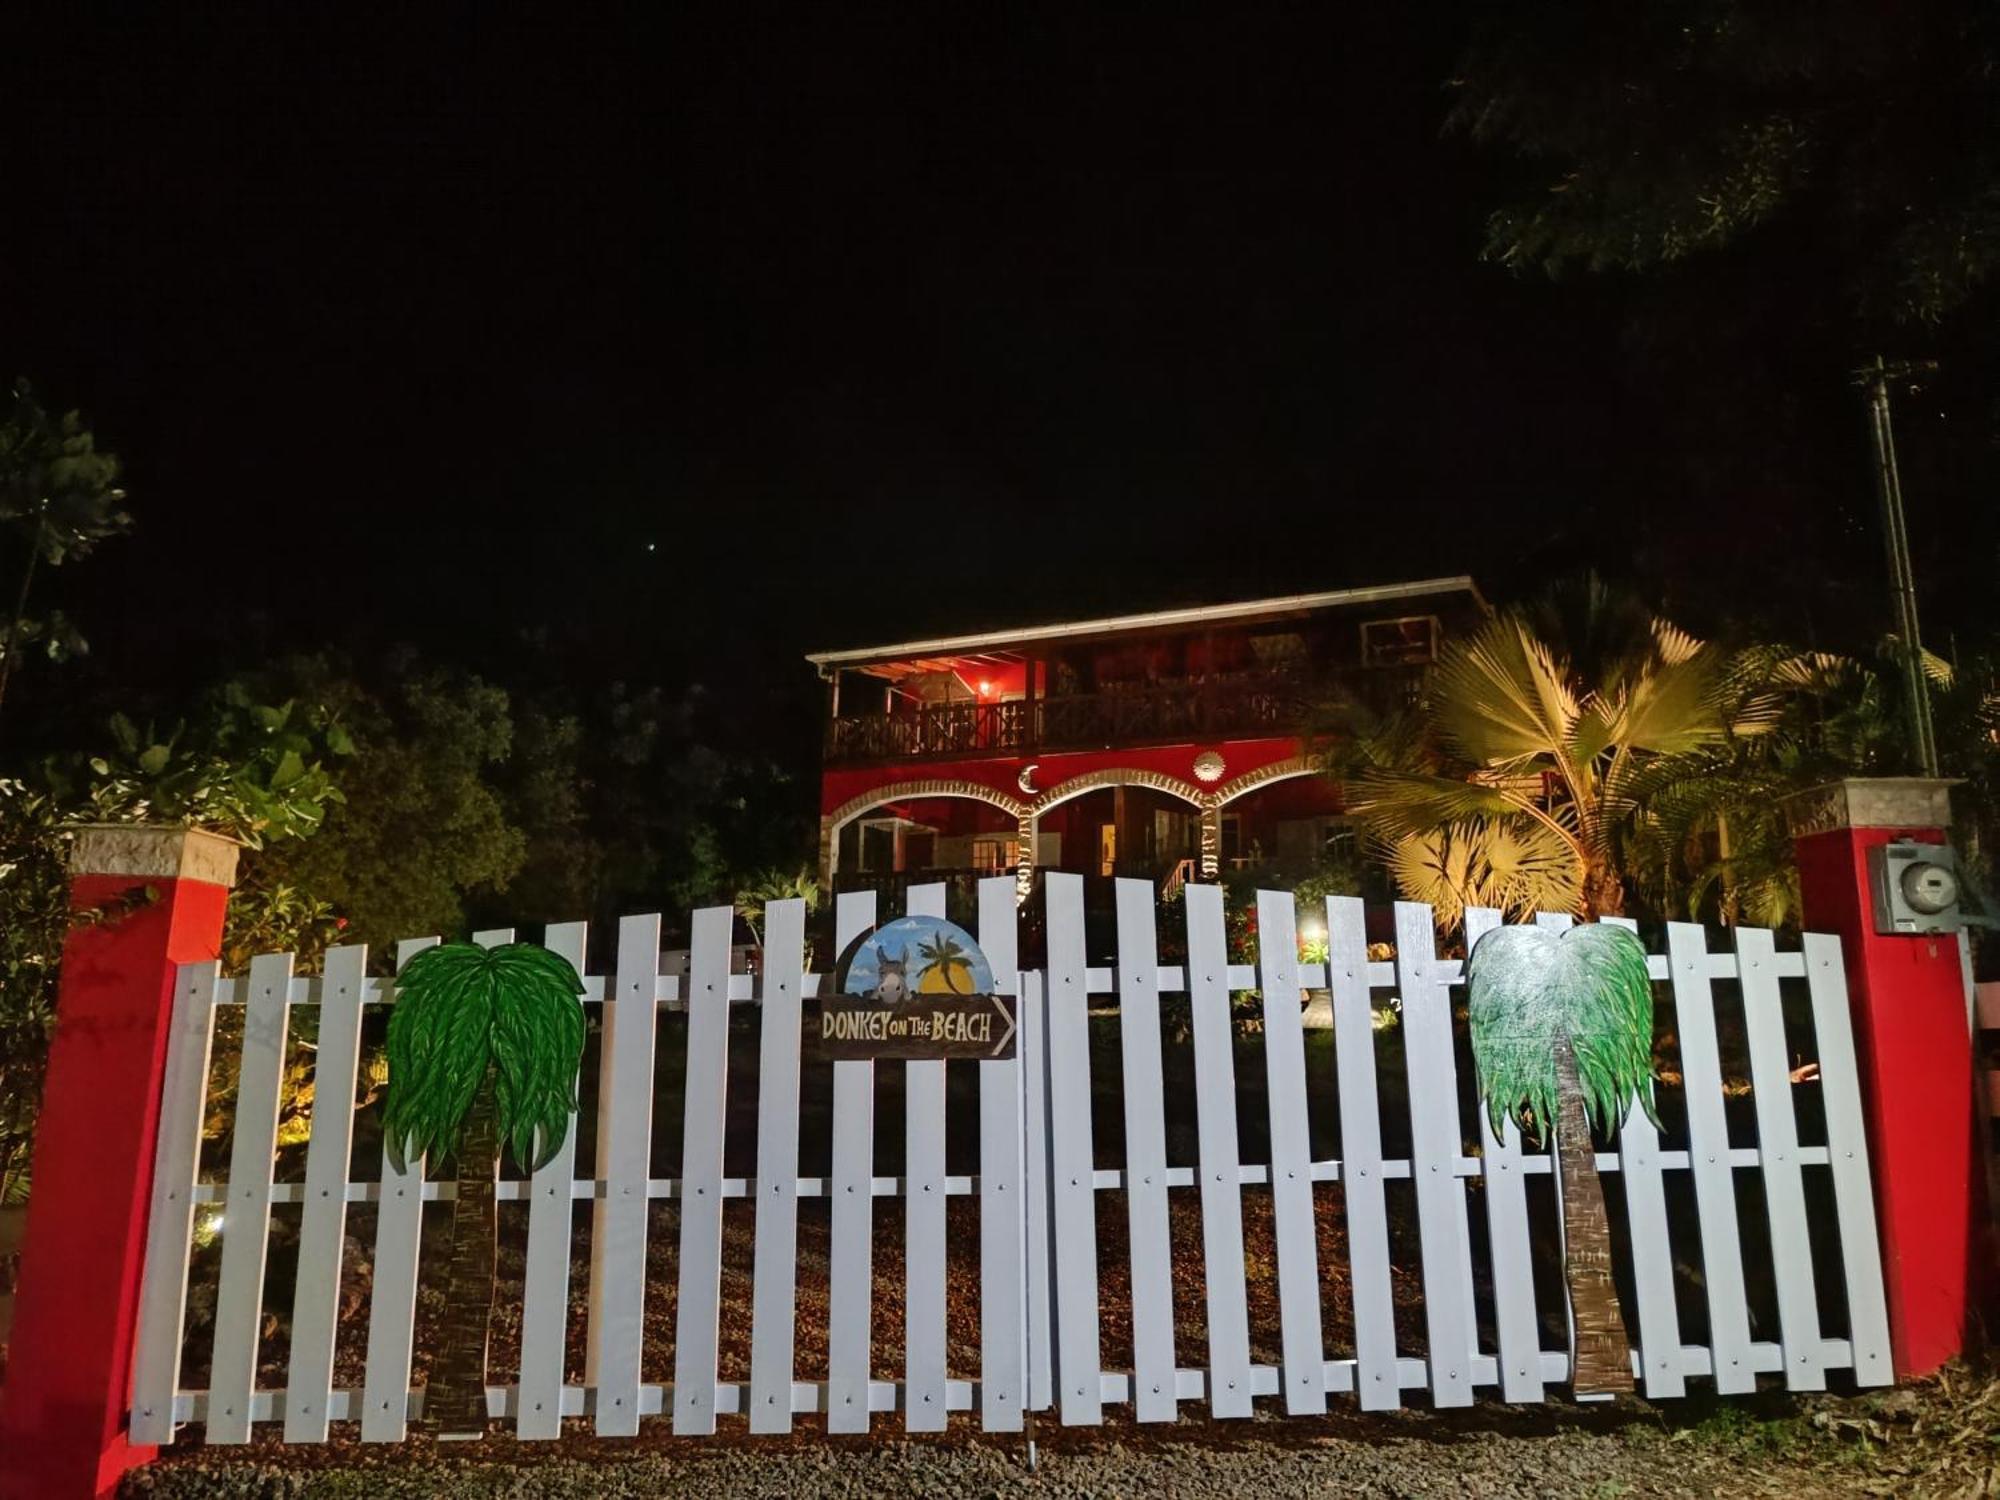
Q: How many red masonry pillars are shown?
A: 2